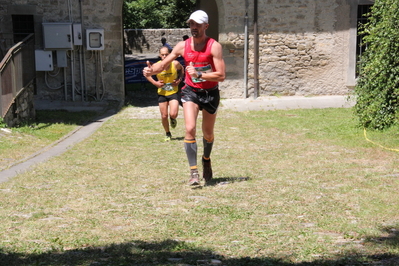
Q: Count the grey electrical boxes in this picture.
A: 5